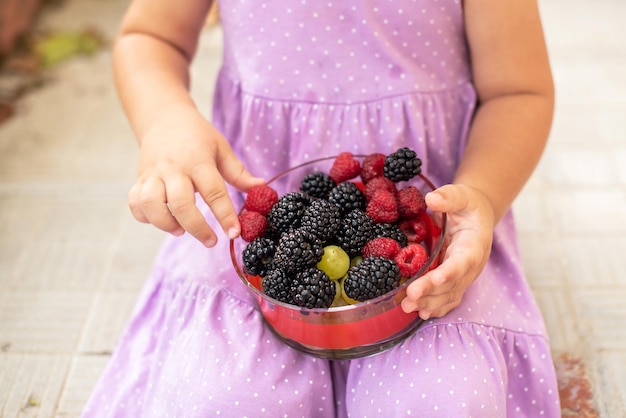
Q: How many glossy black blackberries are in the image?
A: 12